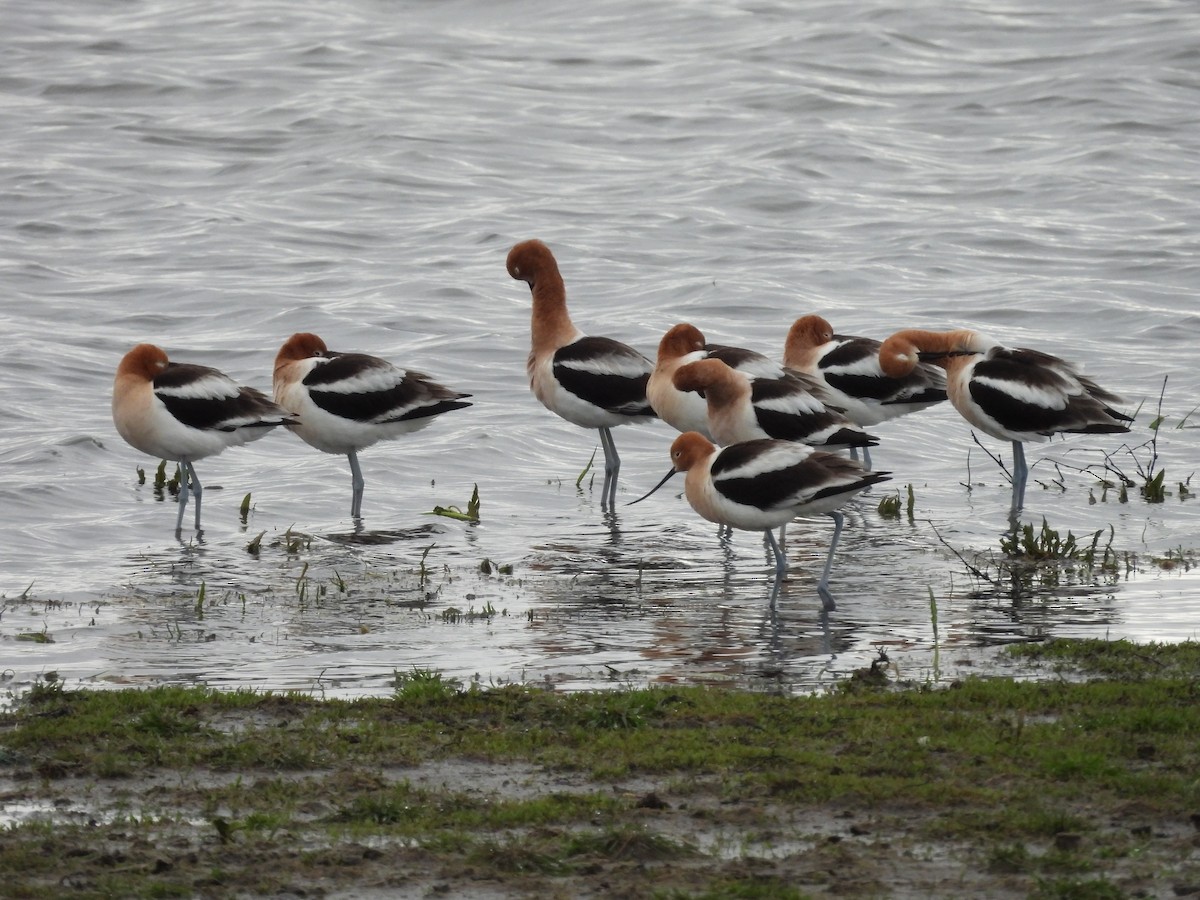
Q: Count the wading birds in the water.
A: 8